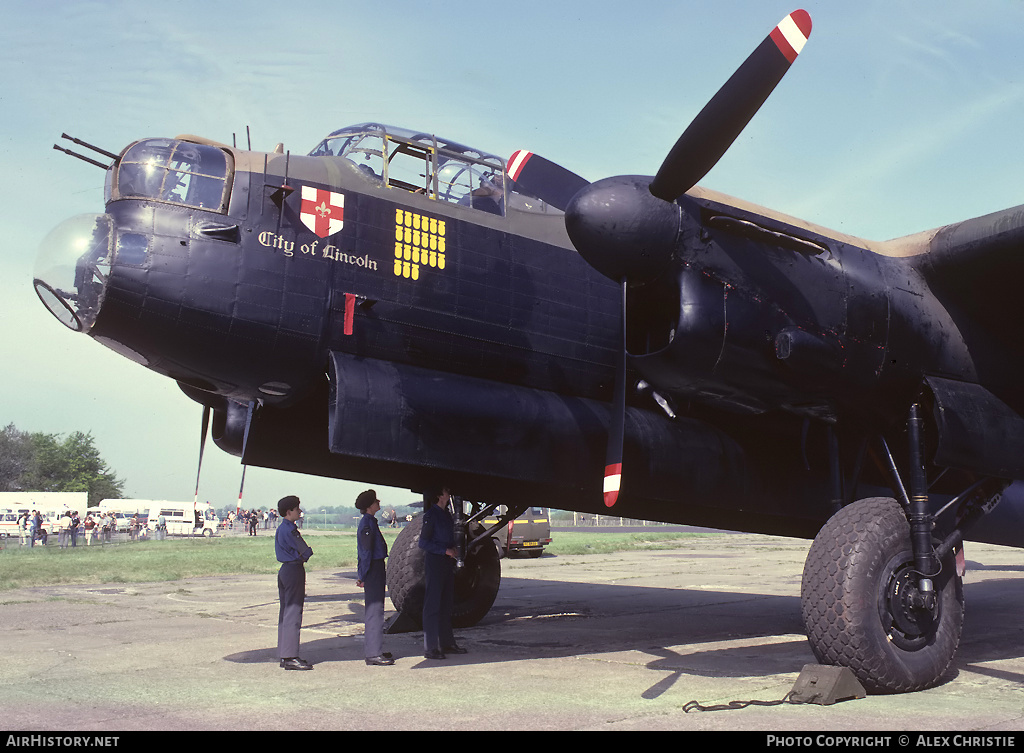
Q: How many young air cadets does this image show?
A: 3